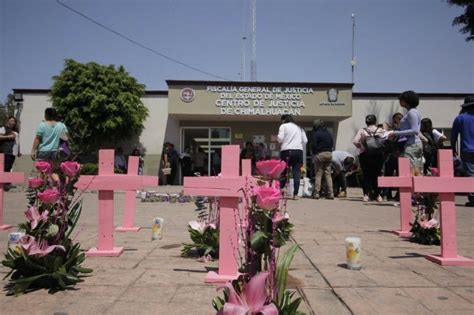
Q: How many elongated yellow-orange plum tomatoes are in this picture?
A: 0